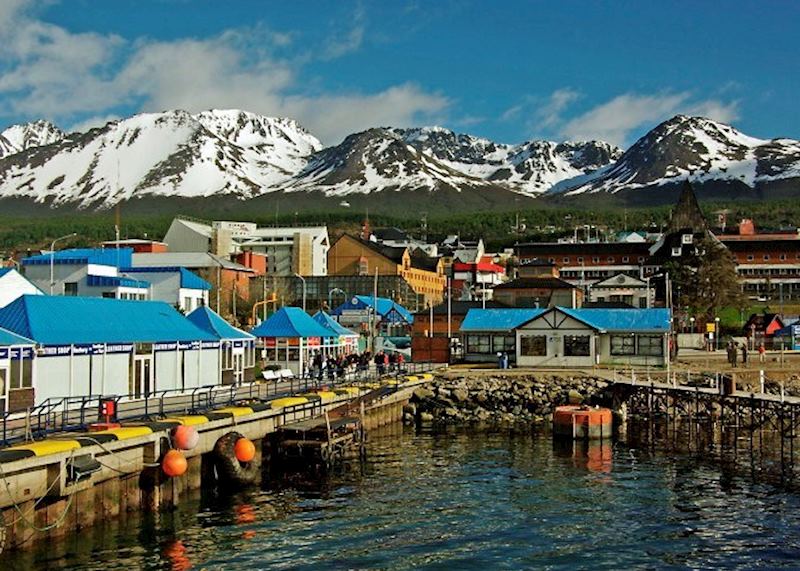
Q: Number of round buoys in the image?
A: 3